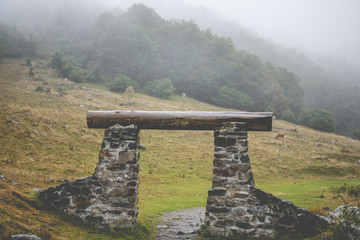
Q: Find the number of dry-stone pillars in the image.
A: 2